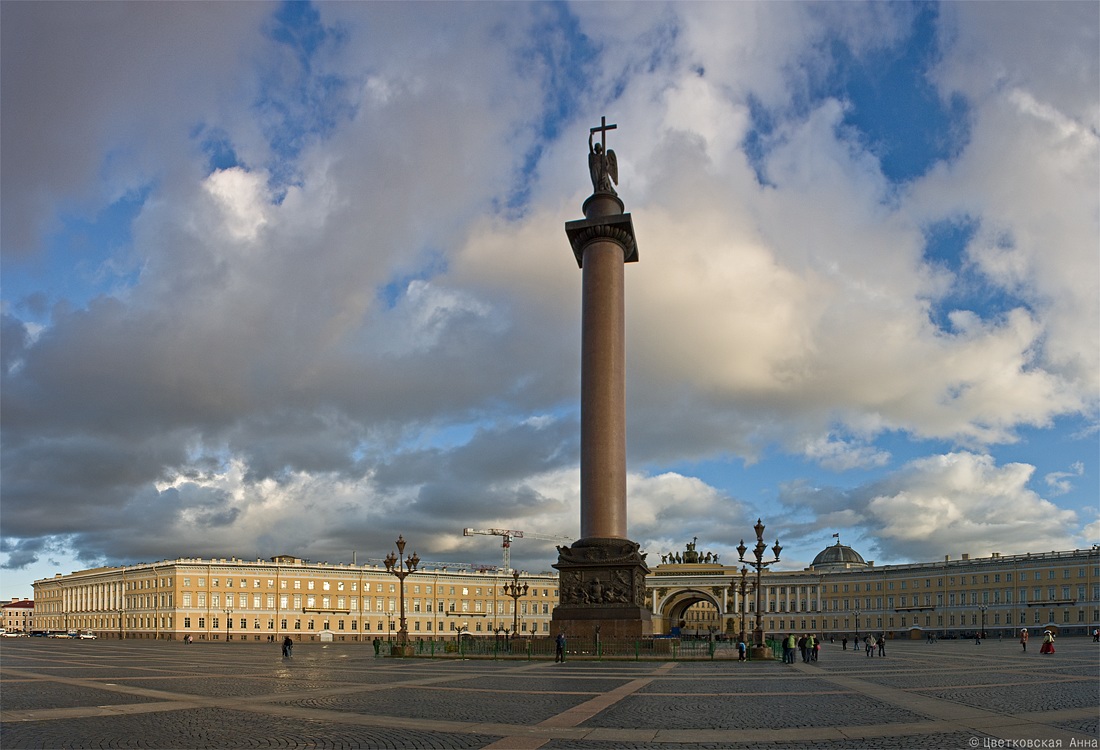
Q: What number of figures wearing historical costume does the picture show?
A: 2